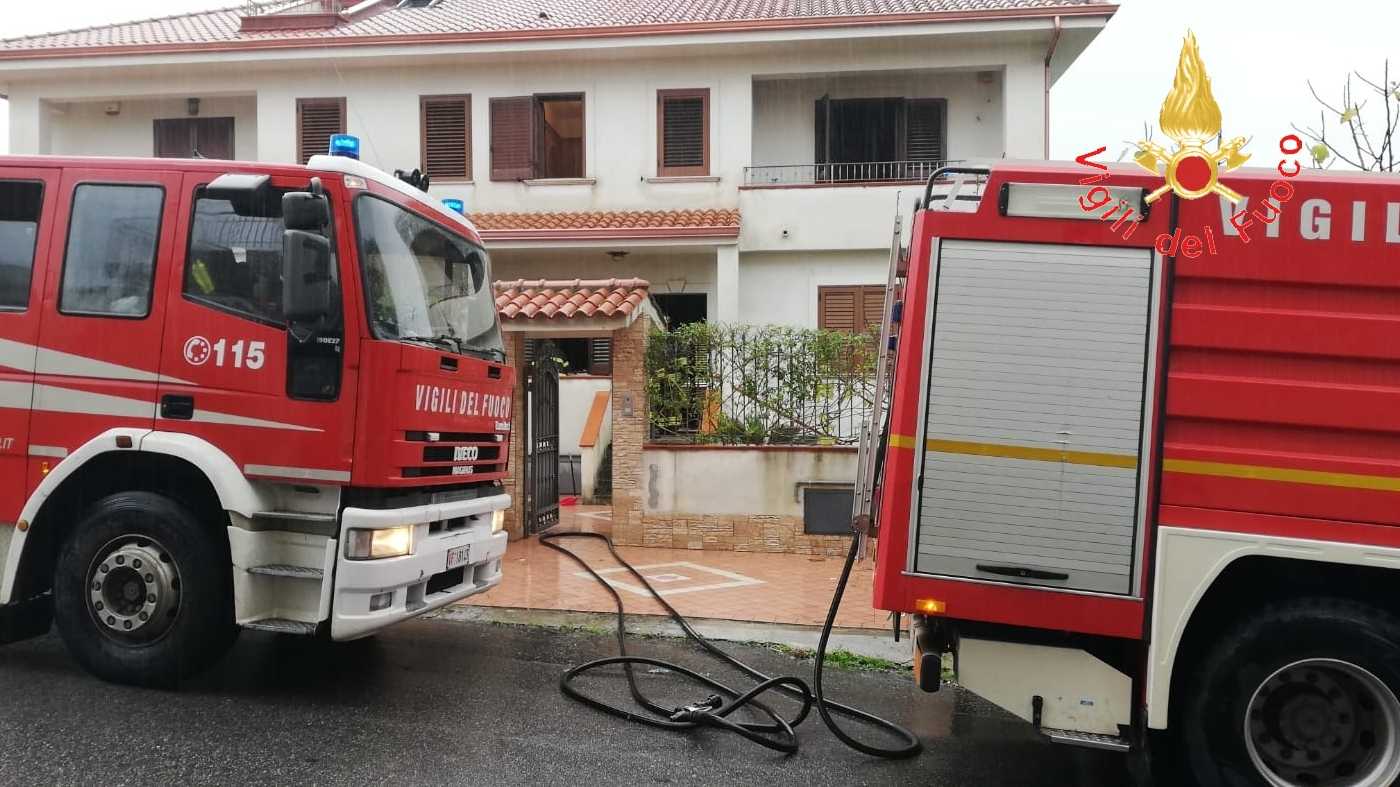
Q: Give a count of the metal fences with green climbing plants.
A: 1